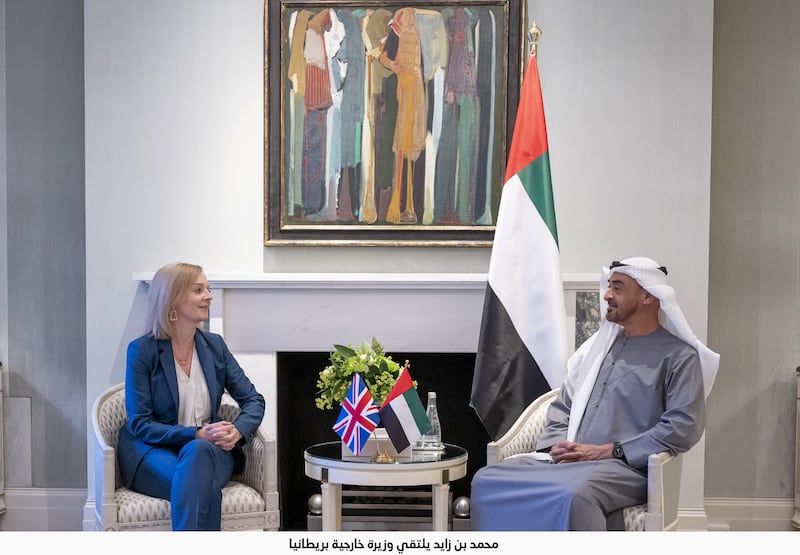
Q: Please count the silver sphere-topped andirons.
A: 2